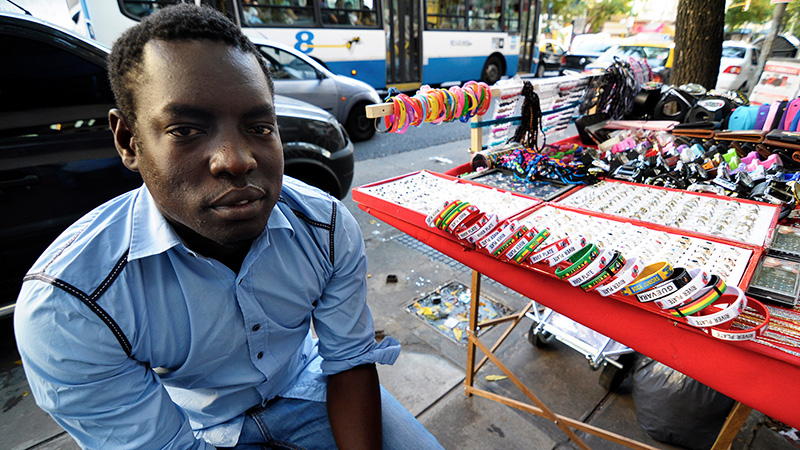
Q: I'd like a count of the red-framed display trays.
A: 3